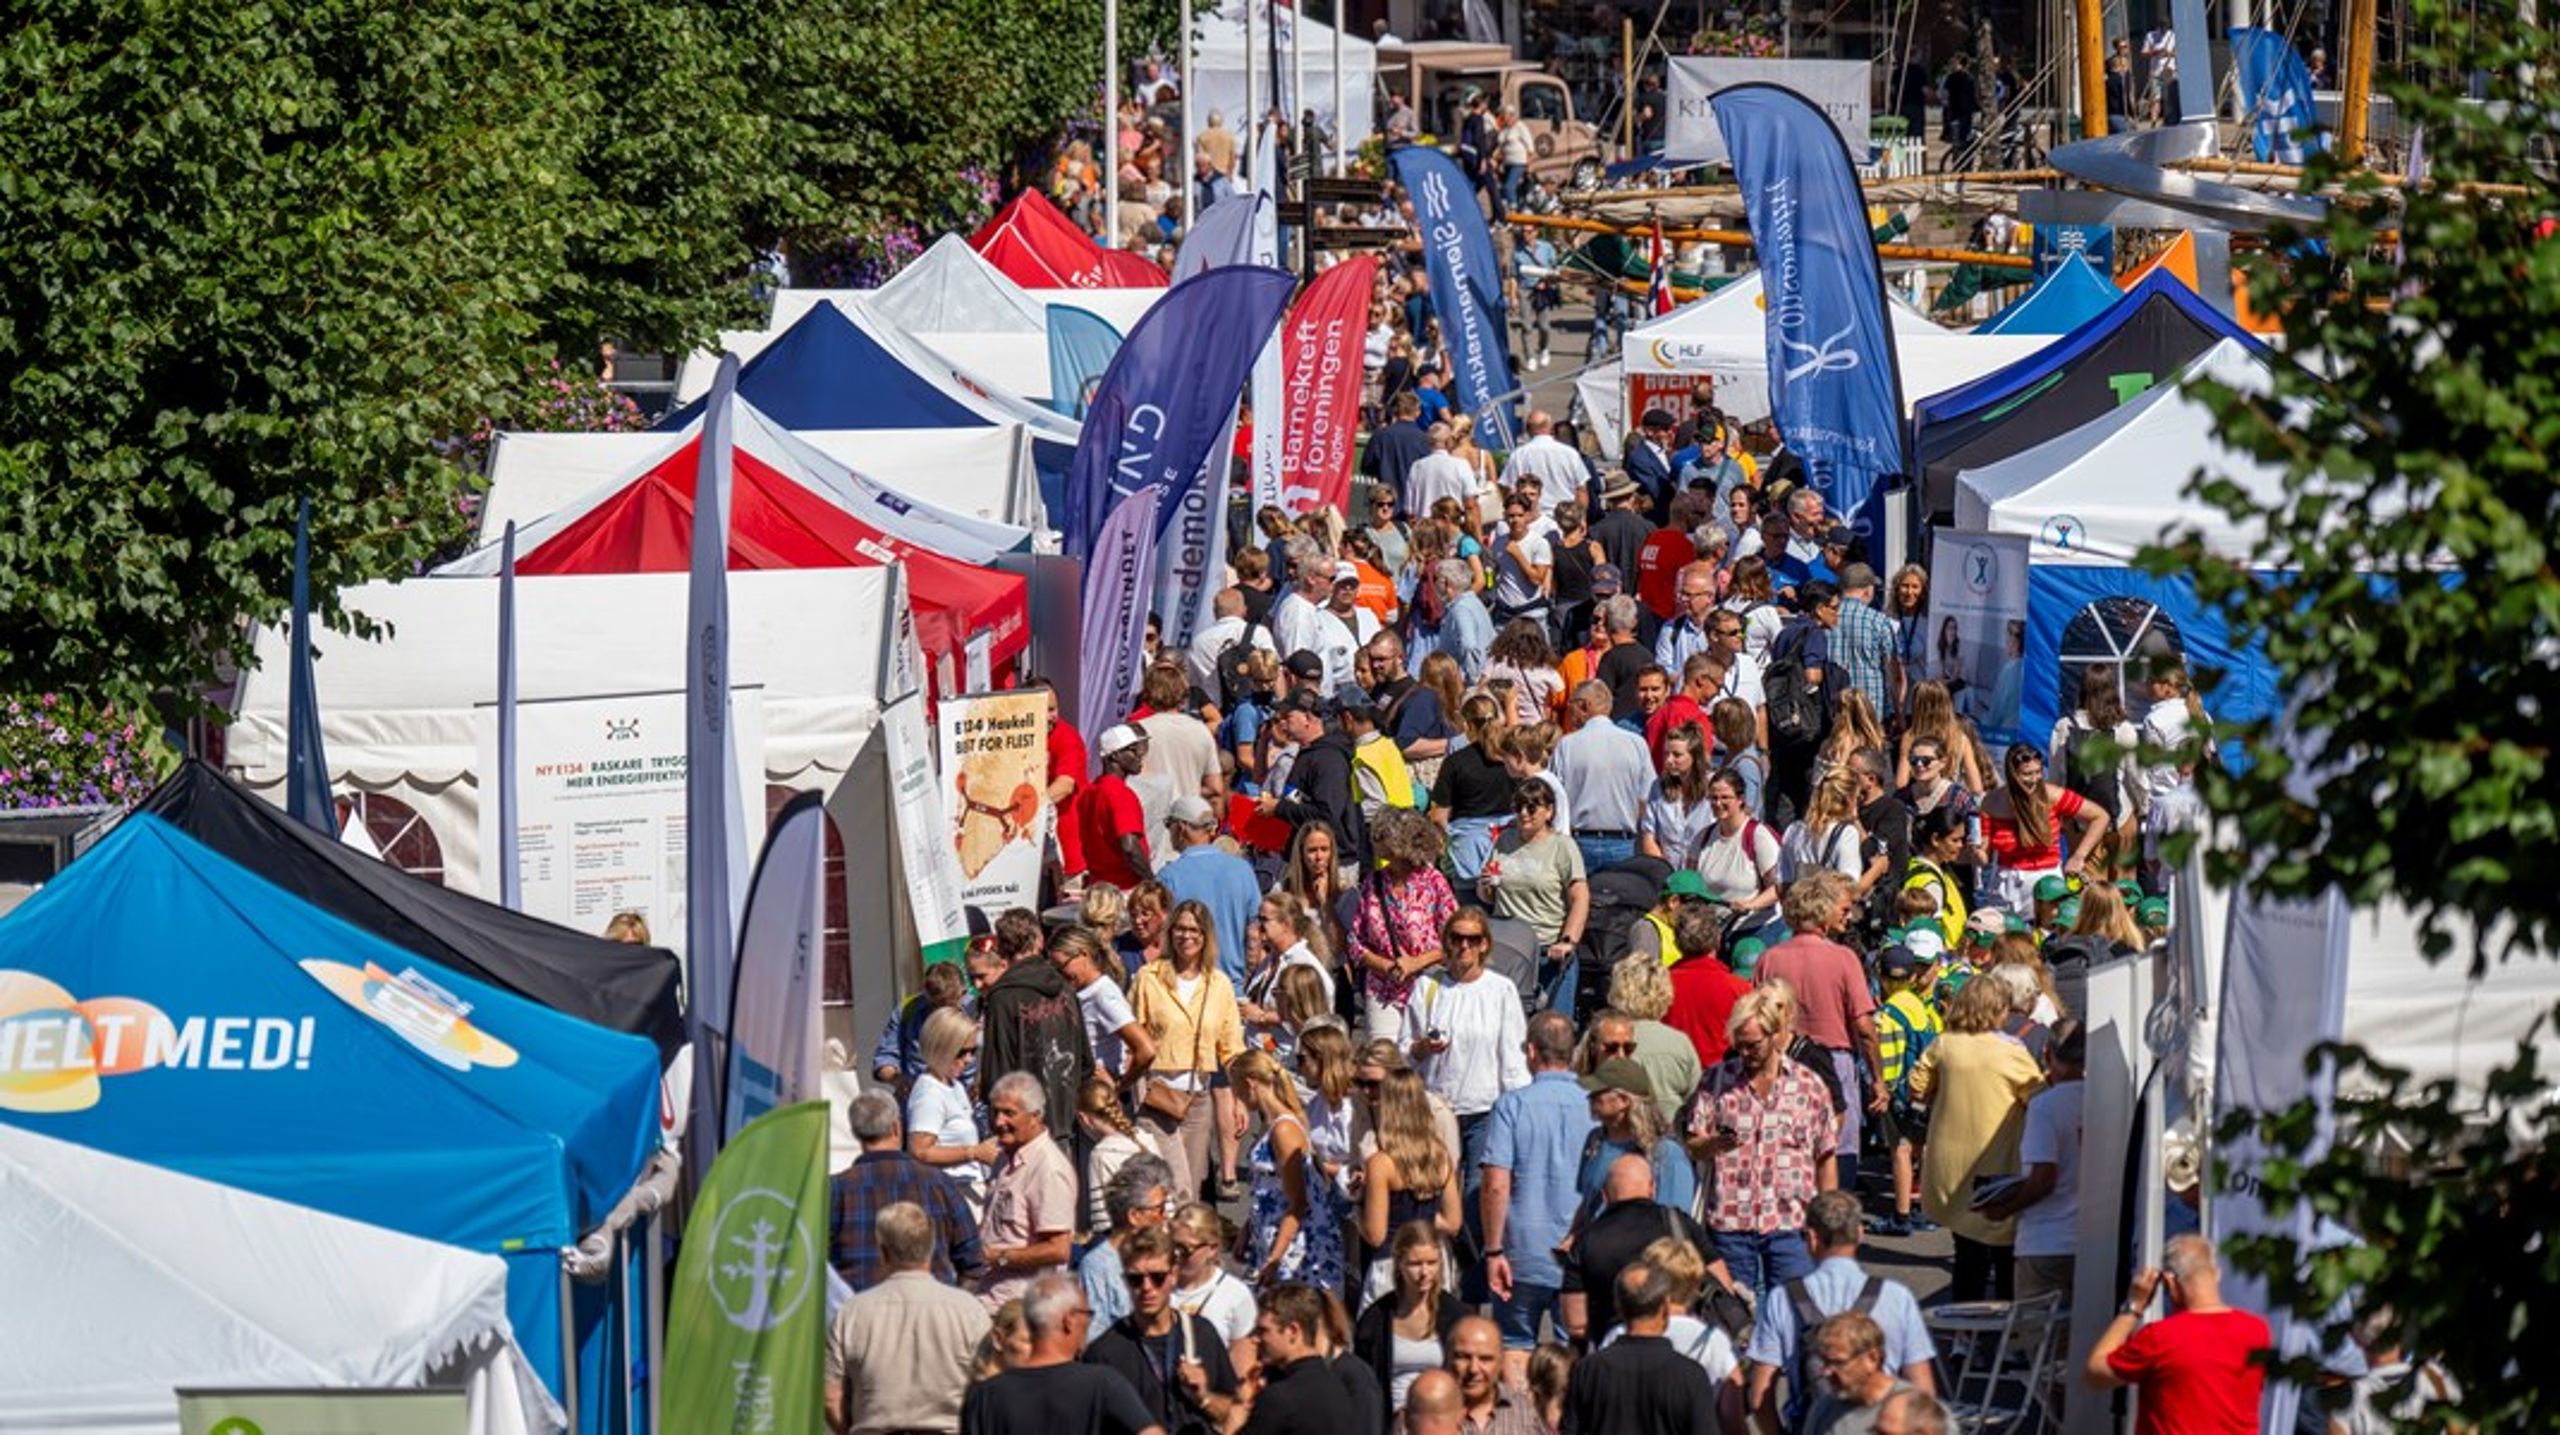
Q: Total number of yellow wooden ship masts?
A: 2